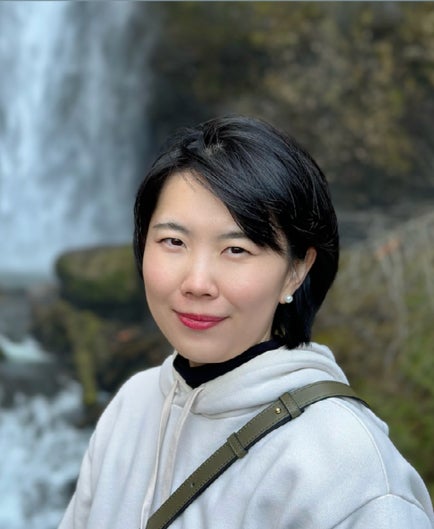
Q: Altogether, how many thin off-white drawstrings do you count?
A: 2